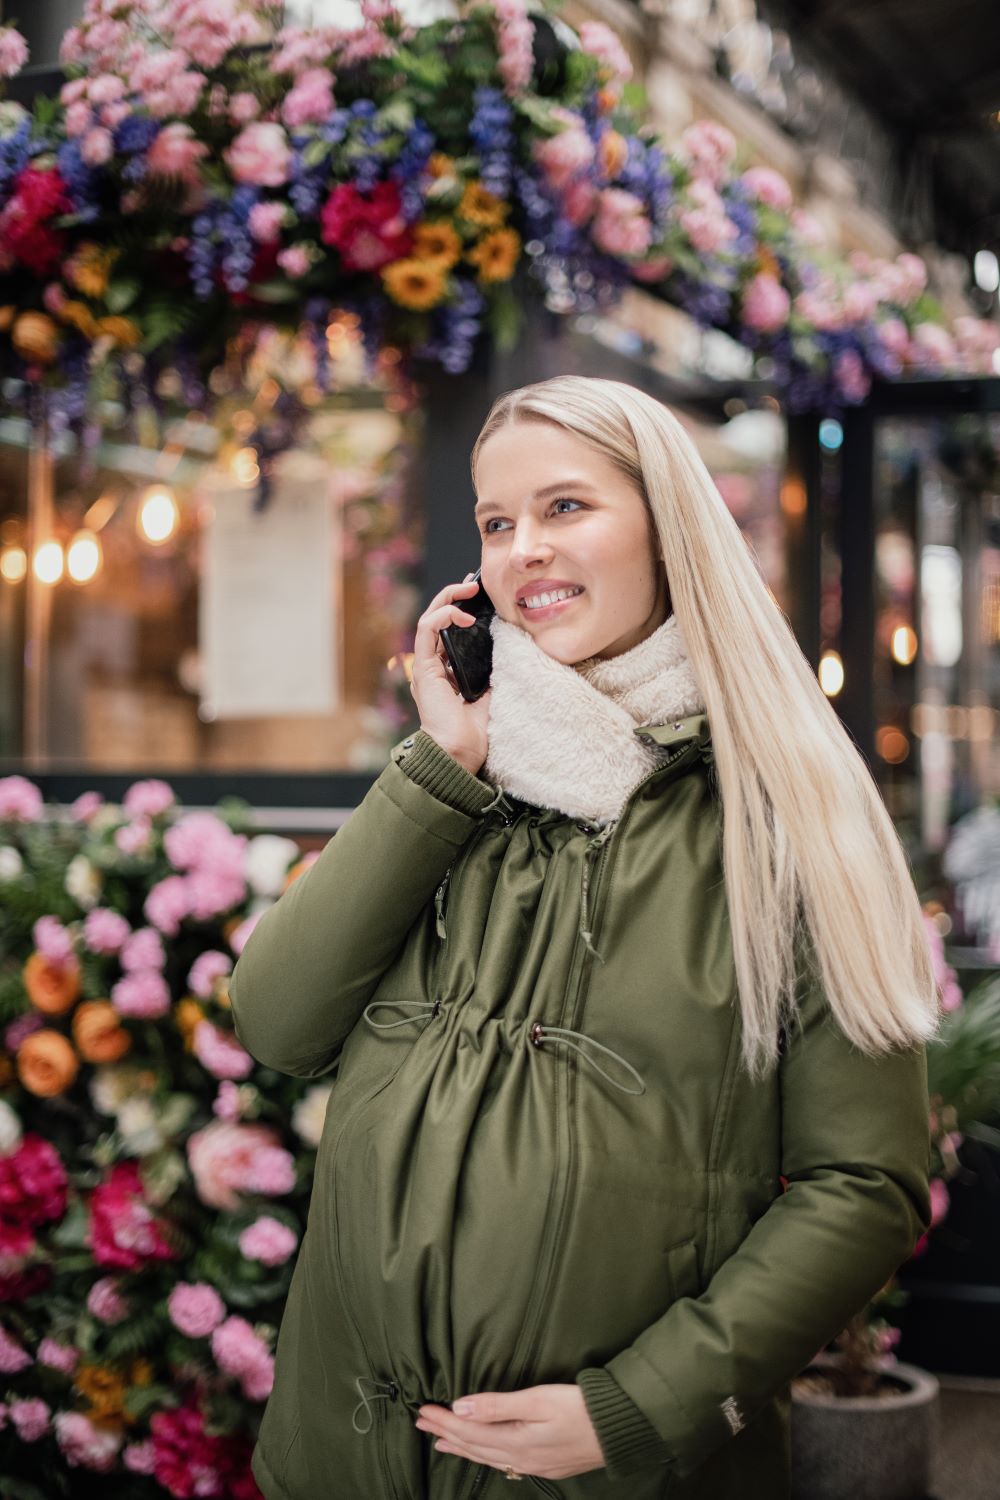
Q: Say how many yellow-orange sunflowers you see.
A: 4